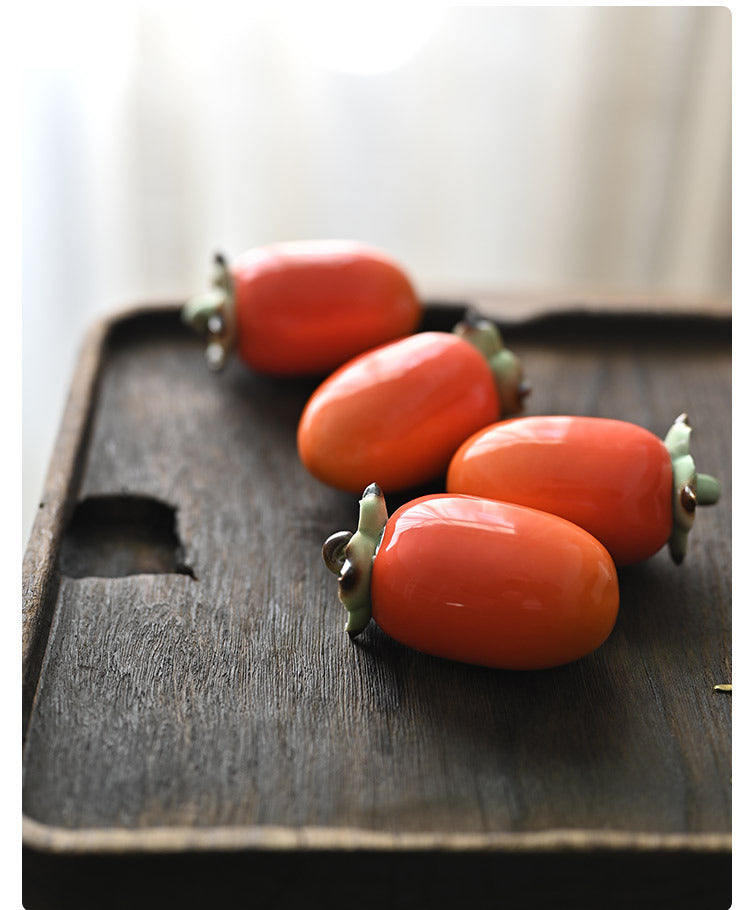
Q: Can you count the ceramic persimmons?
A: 4